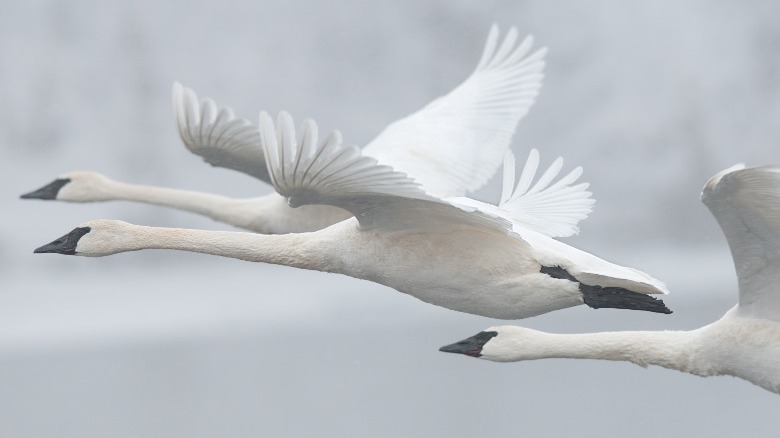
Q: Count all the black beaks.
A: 3